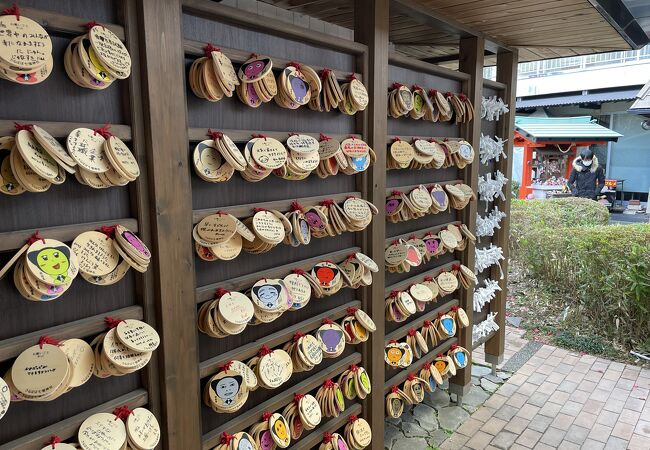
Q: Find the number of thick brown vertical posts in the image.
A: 4